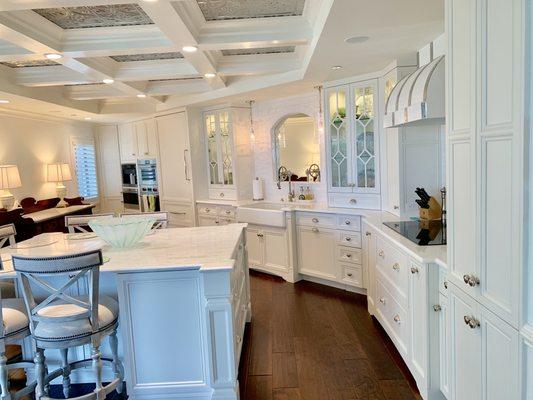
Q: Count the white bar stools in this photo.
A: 5